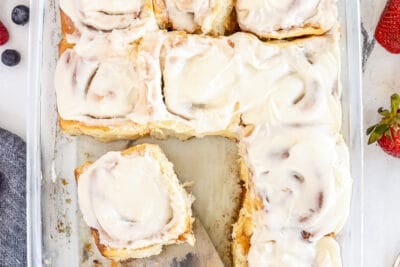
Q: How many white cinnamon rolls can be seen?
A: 9